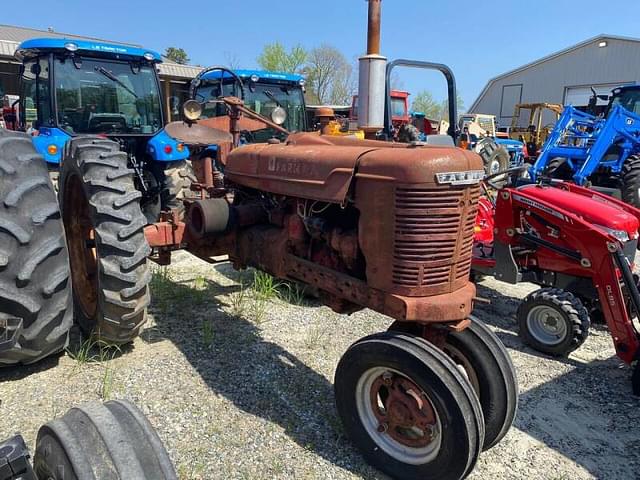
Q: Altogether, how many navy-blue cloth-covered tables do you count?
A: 0